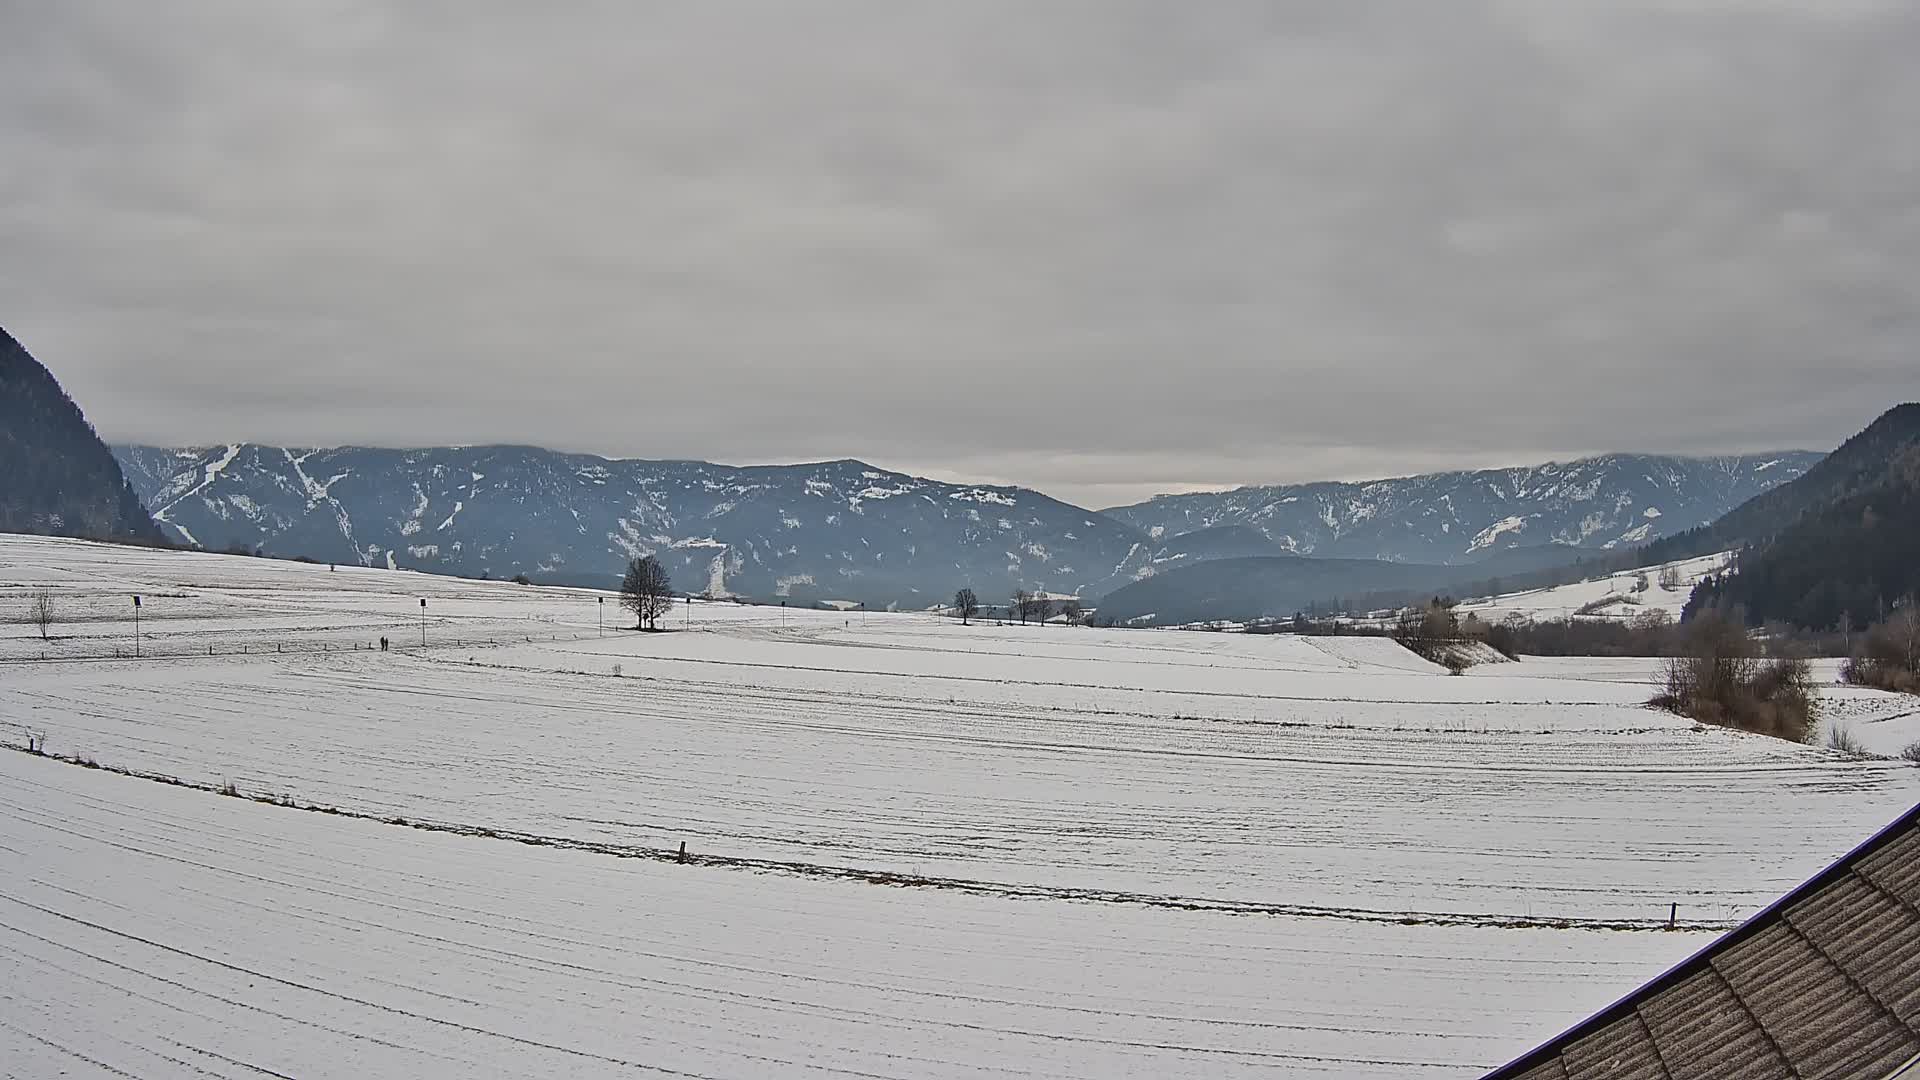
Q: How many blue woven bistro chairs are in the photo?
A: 0